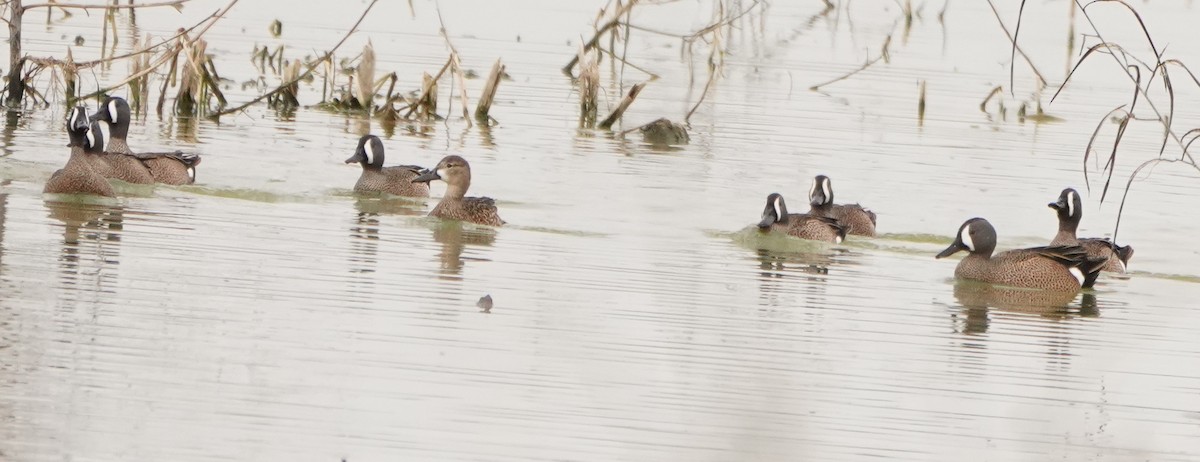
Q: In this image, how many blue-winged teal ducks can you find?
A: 9